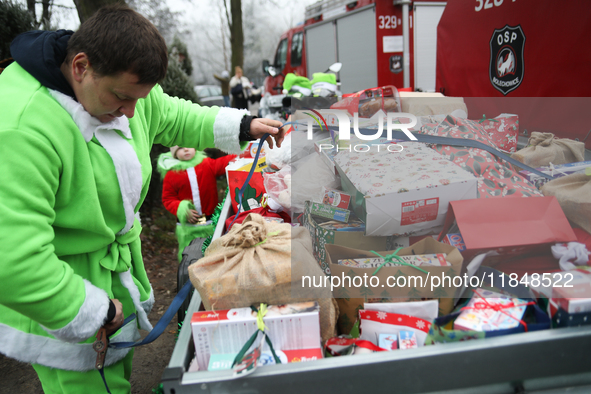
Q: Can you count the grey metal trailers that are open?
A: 1